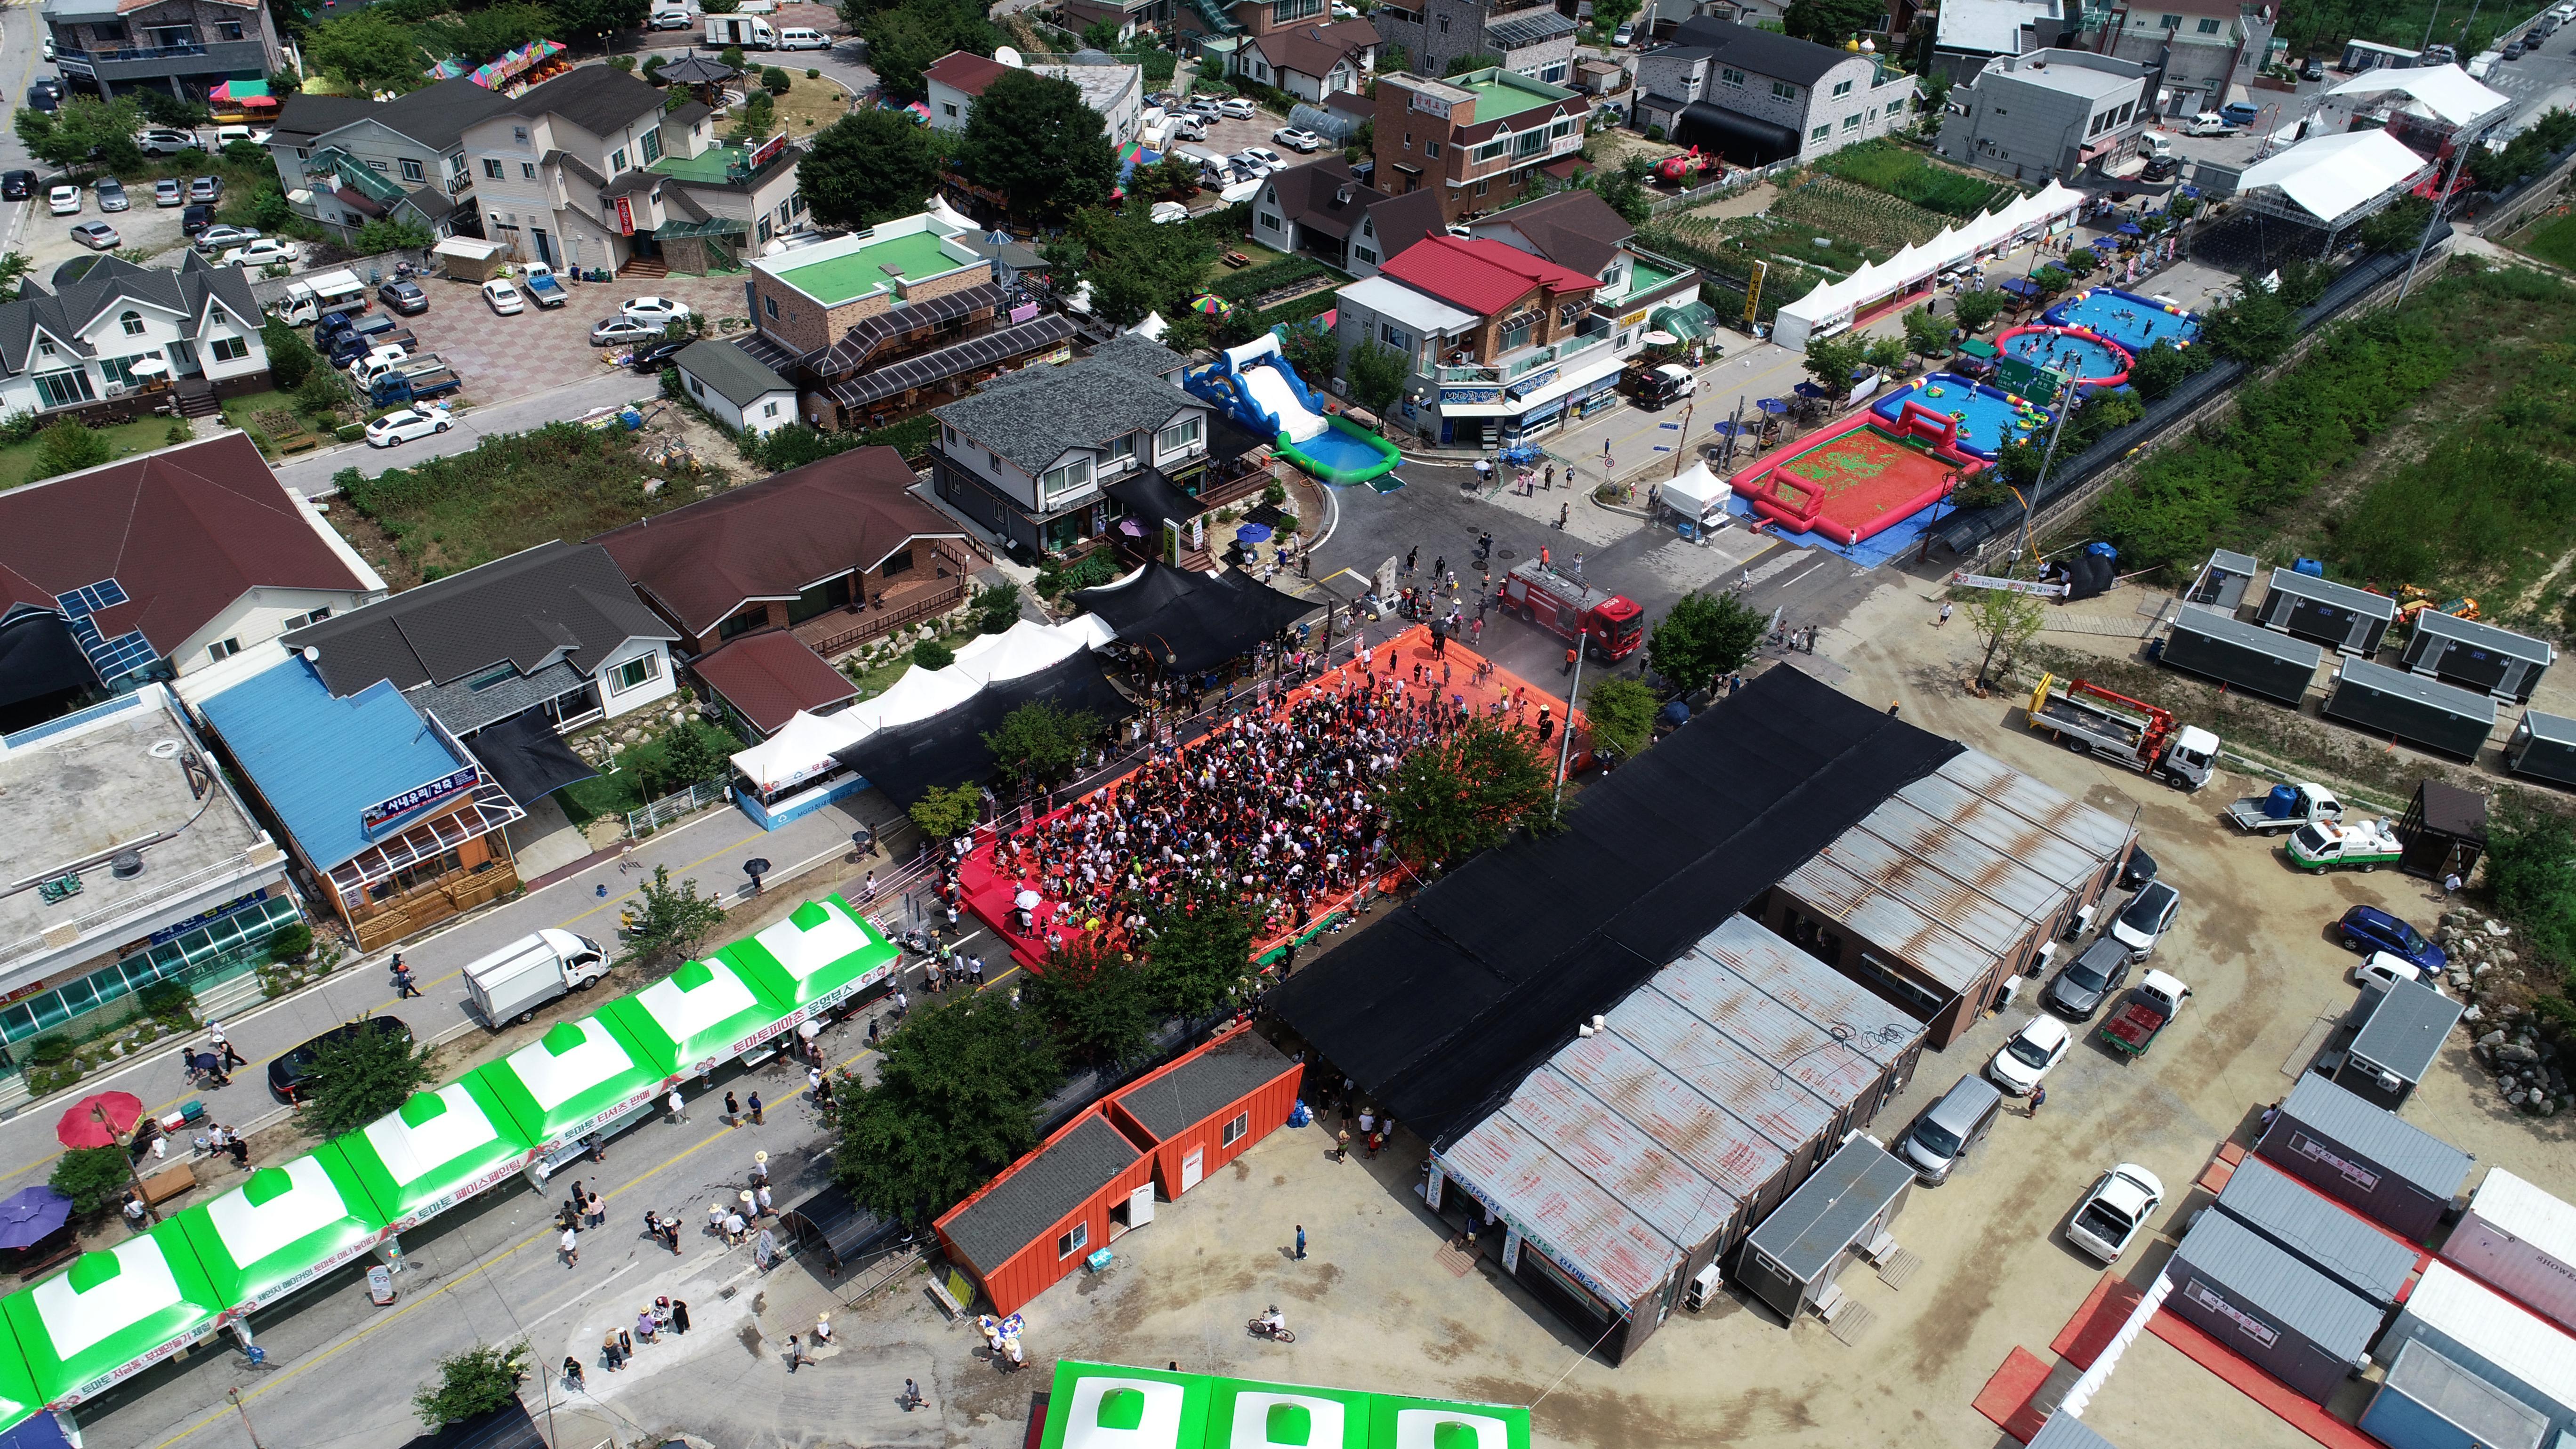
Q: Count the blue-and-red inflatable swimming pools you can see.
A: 3